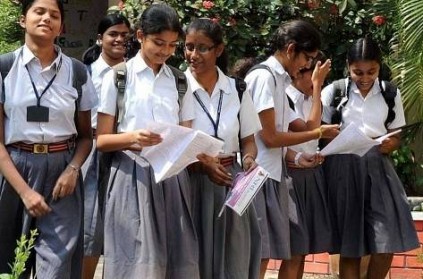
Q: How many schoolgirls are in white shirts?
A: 7